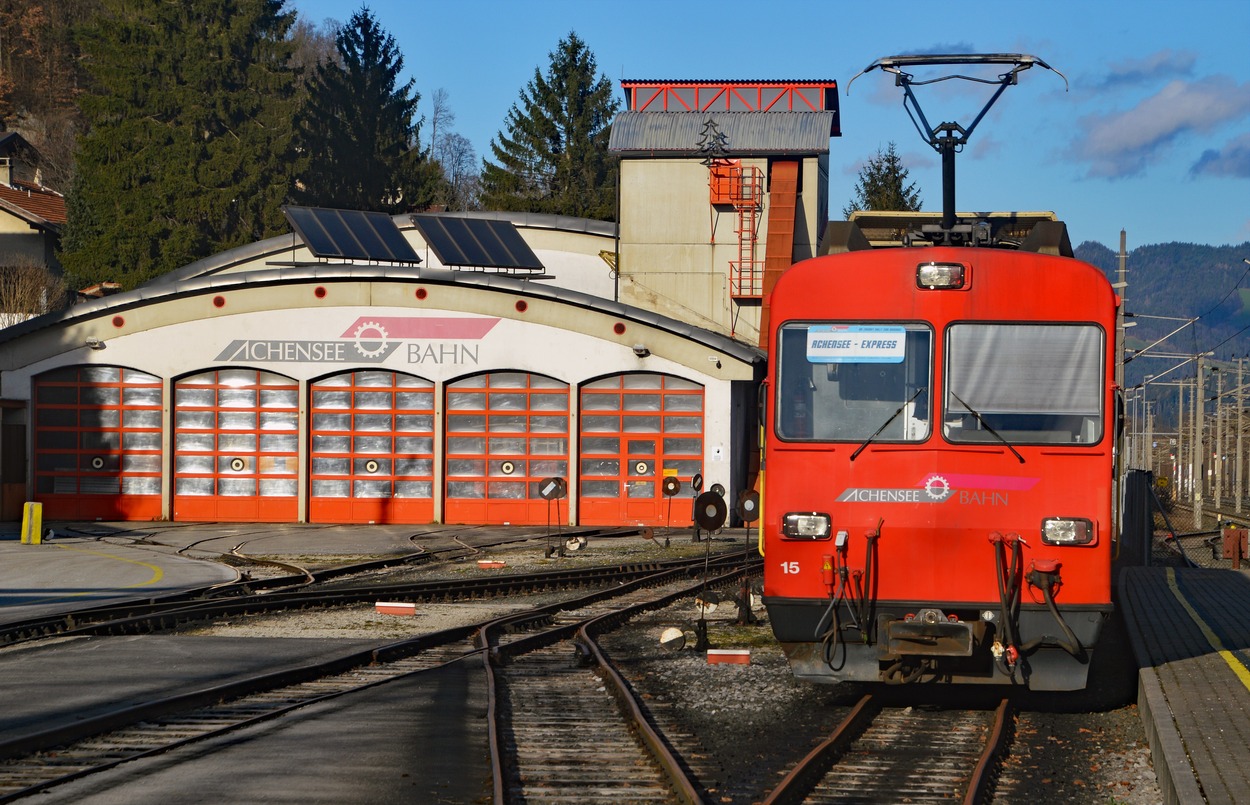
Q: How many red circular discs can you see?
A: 6